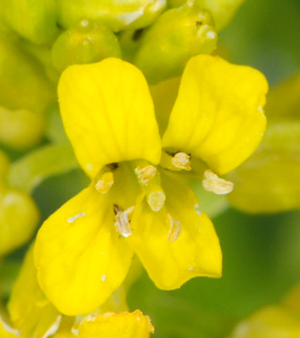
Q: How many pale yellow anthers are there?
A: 6